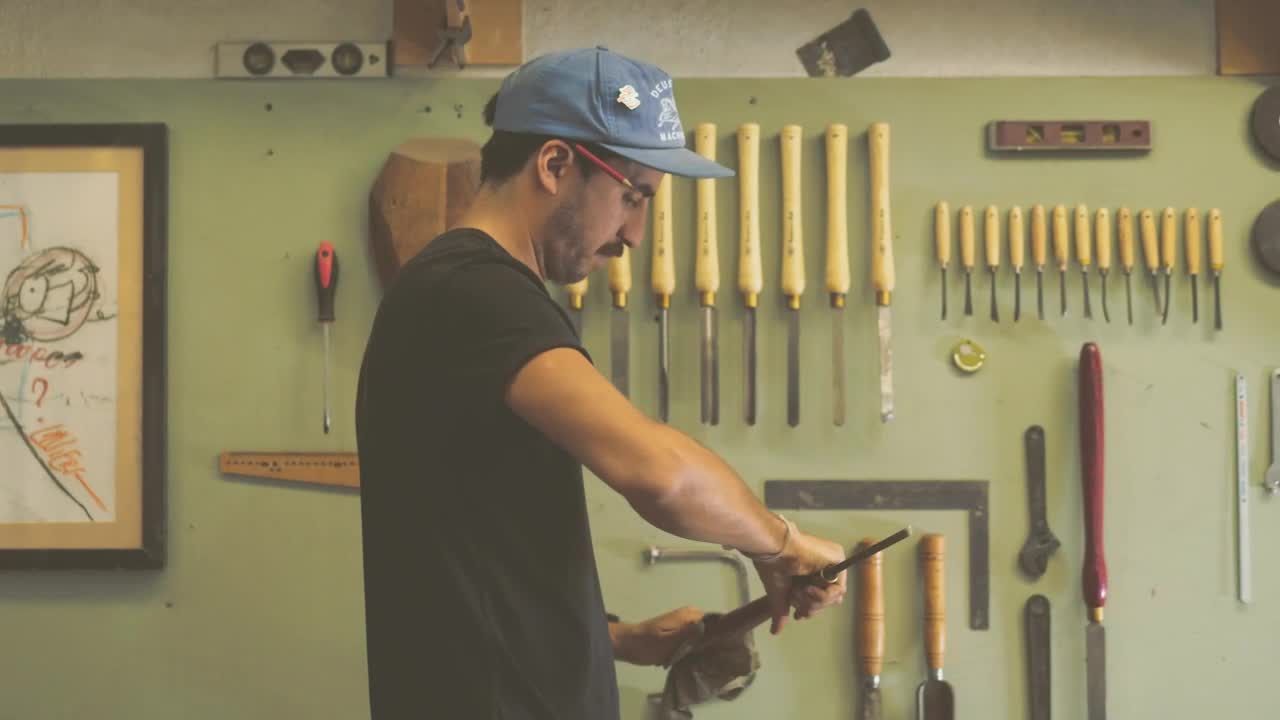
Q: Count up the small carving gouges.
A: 13